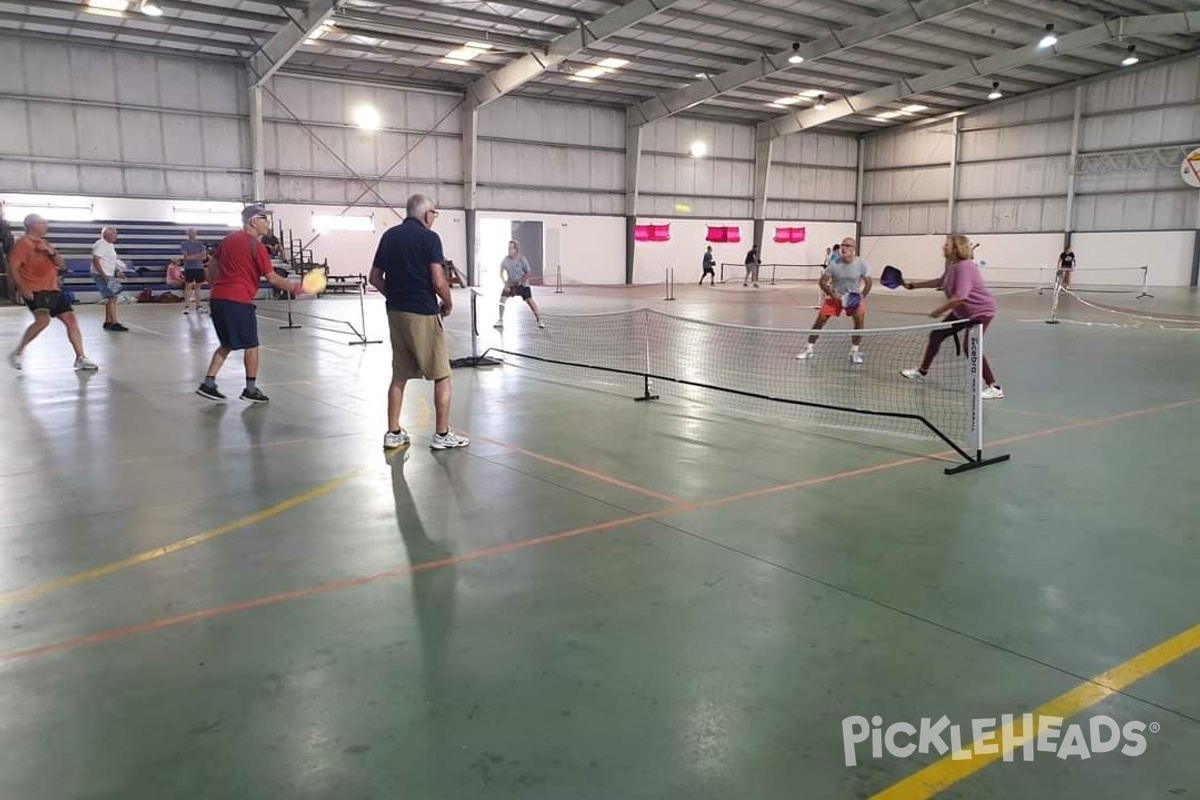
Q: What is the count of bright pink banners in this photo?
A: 3